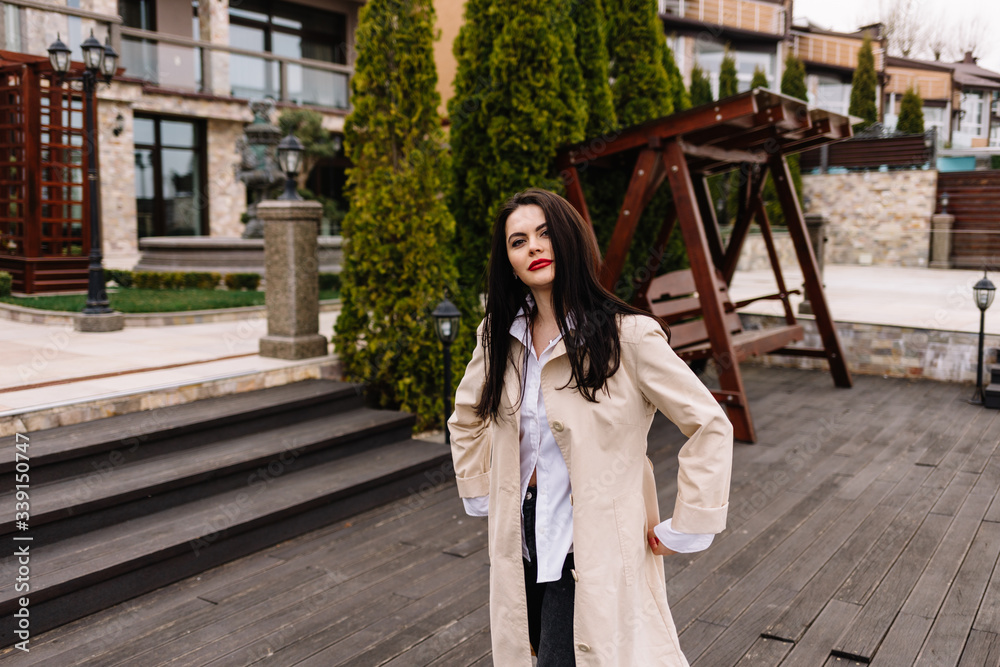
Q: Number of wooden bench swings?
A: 1